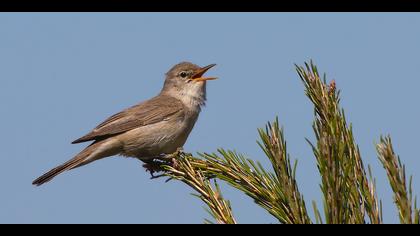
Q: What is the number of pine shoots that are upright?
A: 3